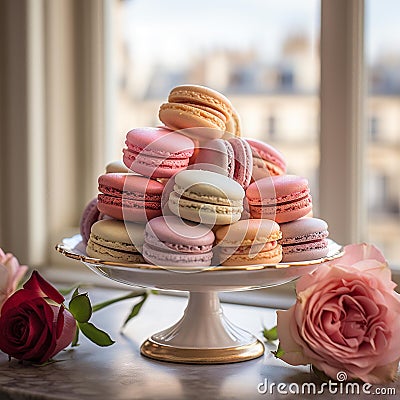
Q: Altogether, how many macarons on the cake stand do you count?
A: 14